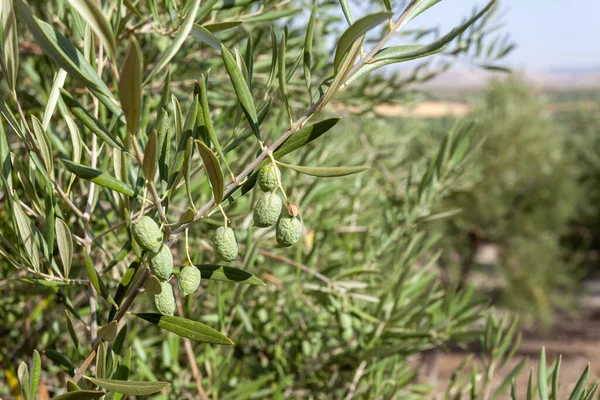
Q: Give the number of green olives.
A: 8